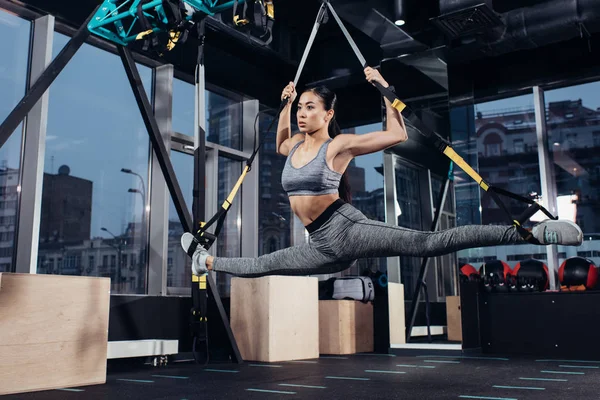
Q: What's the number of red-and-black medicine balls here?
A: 4